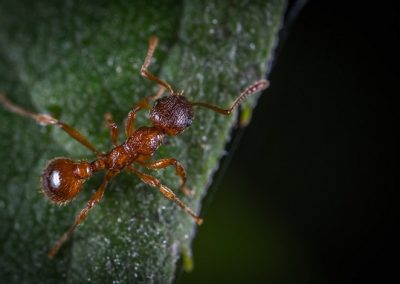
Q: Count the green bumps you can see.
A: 2